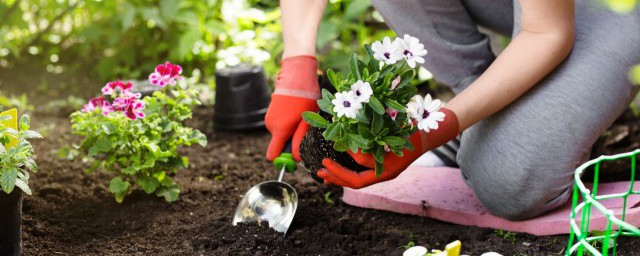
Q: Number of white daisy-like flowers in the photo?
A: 5